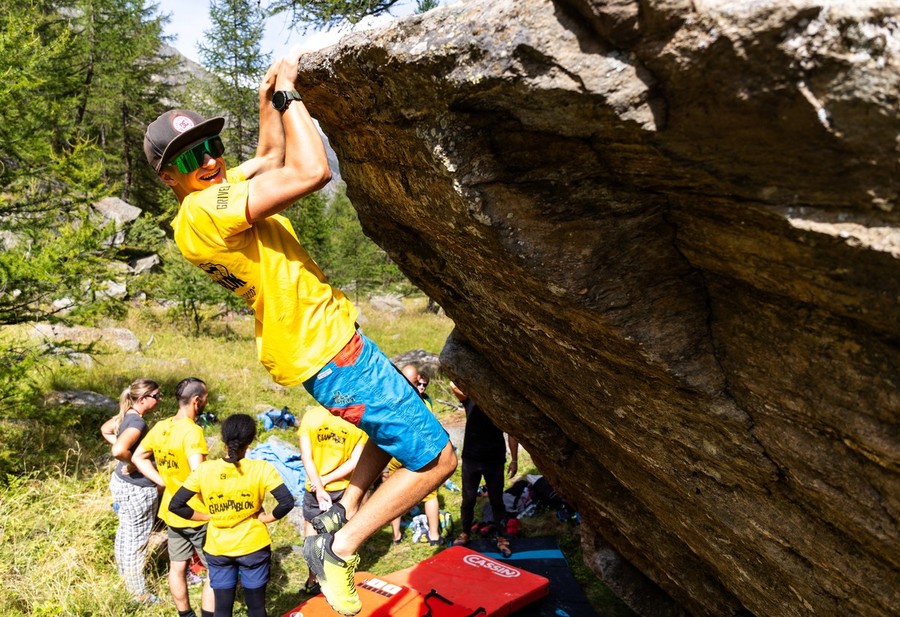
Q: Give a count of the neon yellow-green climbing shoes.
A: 2